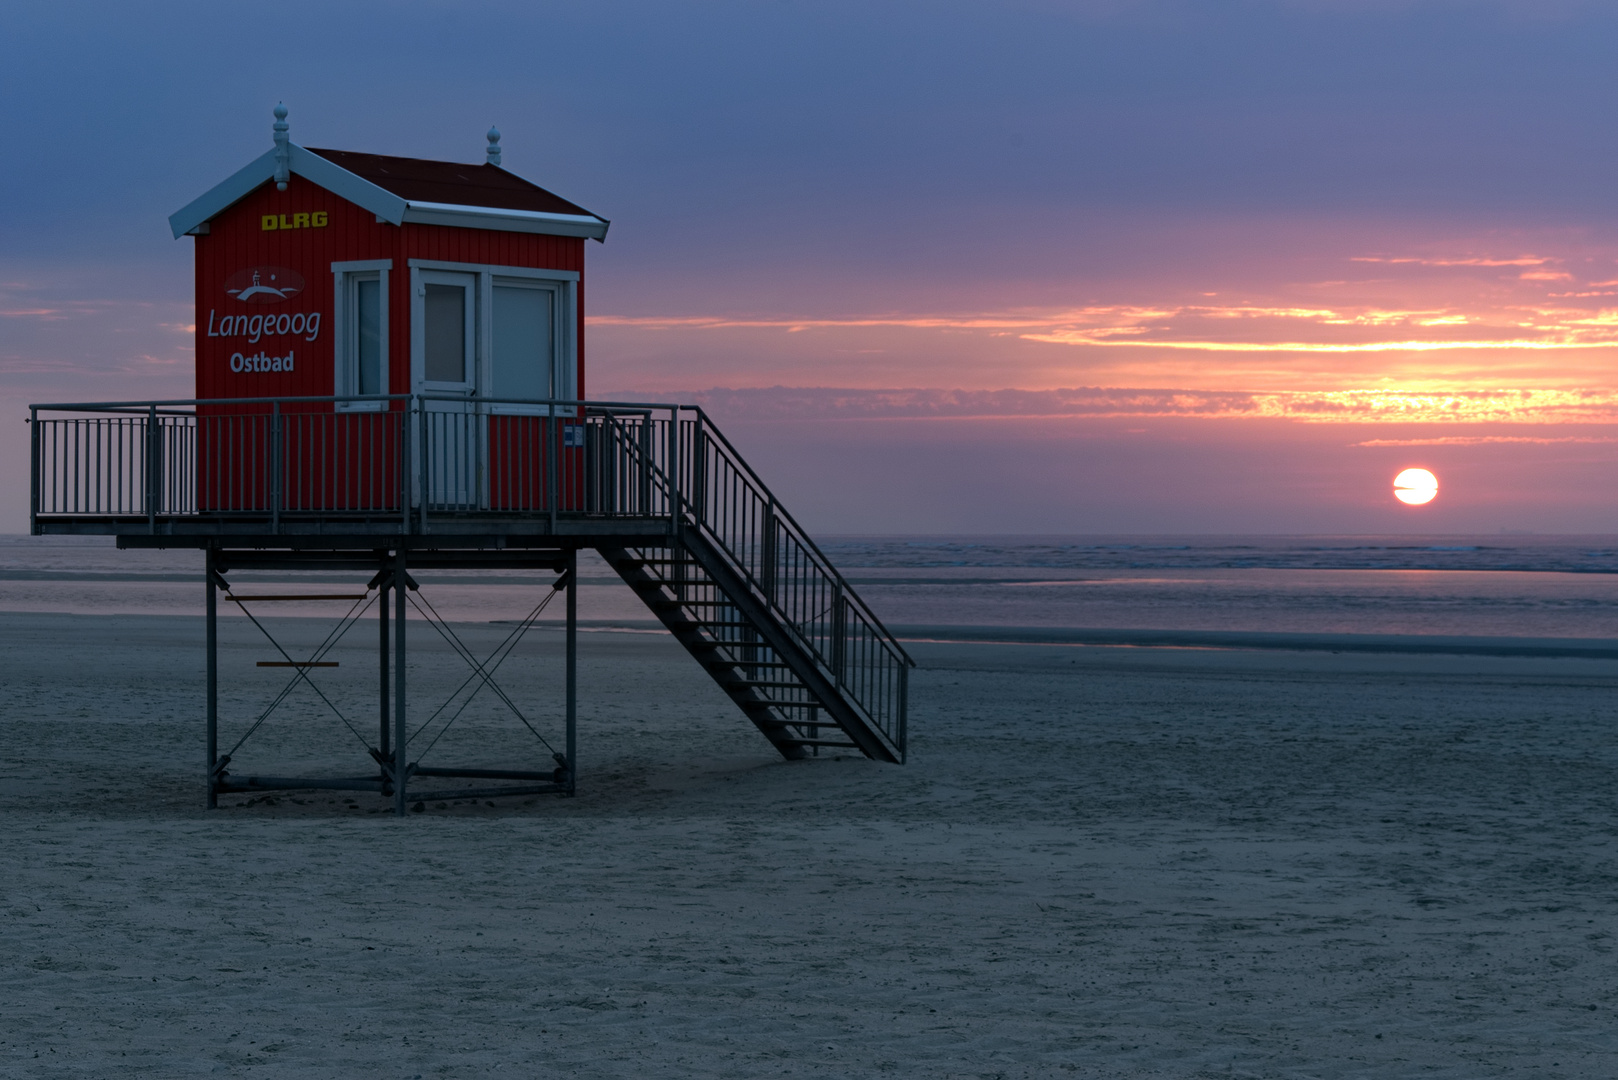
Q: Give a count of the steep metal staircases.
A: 1